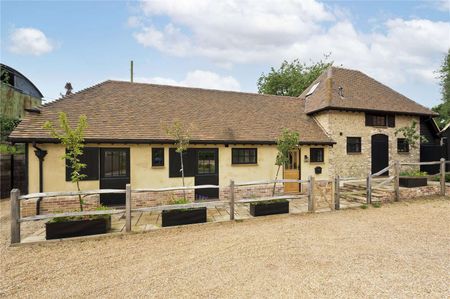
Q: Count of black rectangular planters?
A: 4